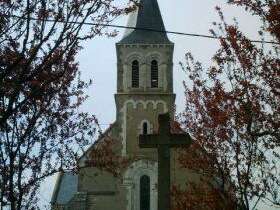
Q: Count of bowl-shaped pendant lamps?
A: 0